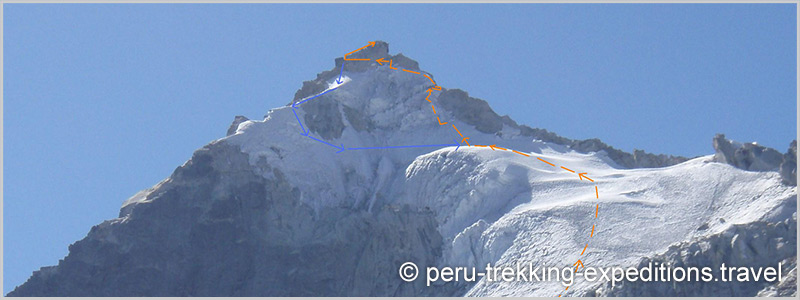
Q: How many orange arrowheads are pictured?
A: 7